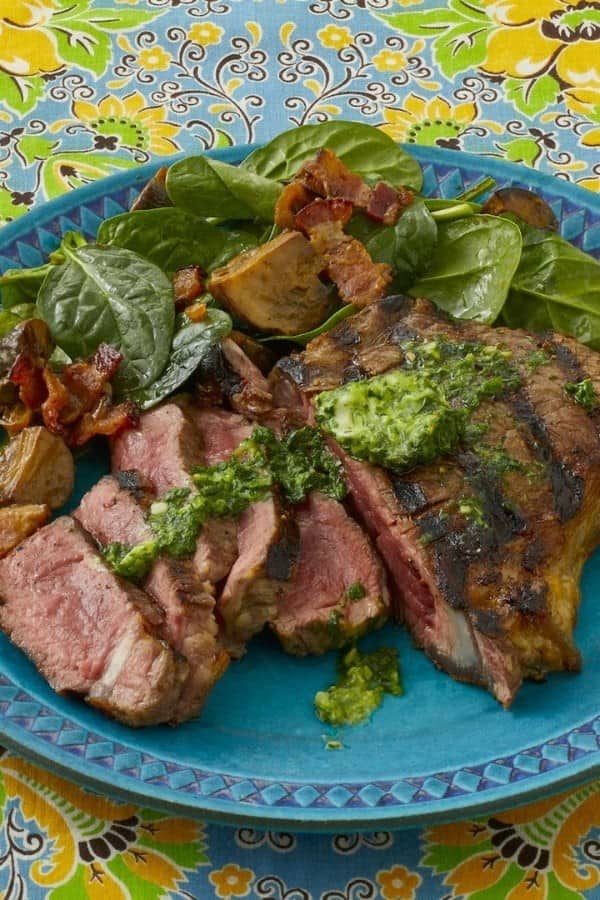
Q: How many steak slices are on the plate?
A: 5